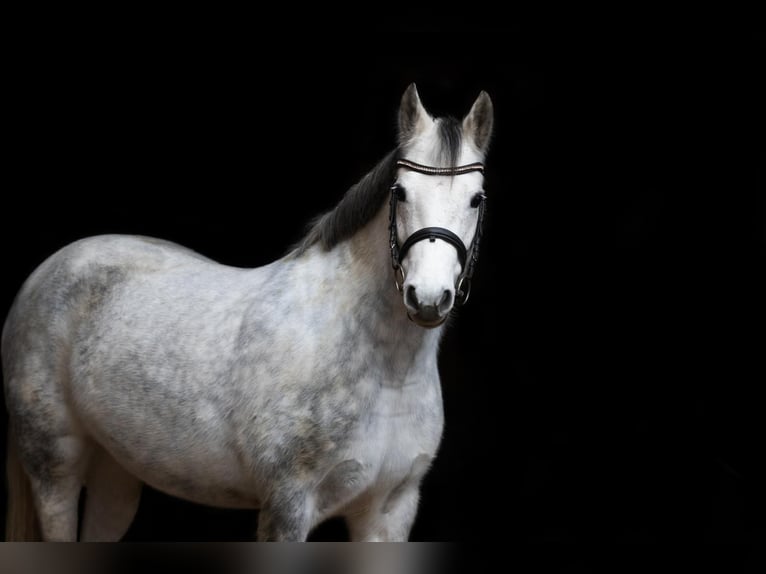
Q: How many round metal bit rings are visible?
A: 2